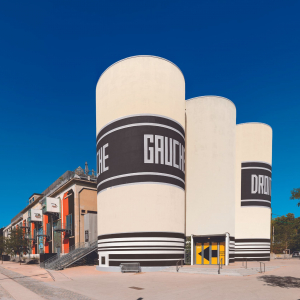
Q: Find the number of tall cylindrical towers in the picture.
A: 3